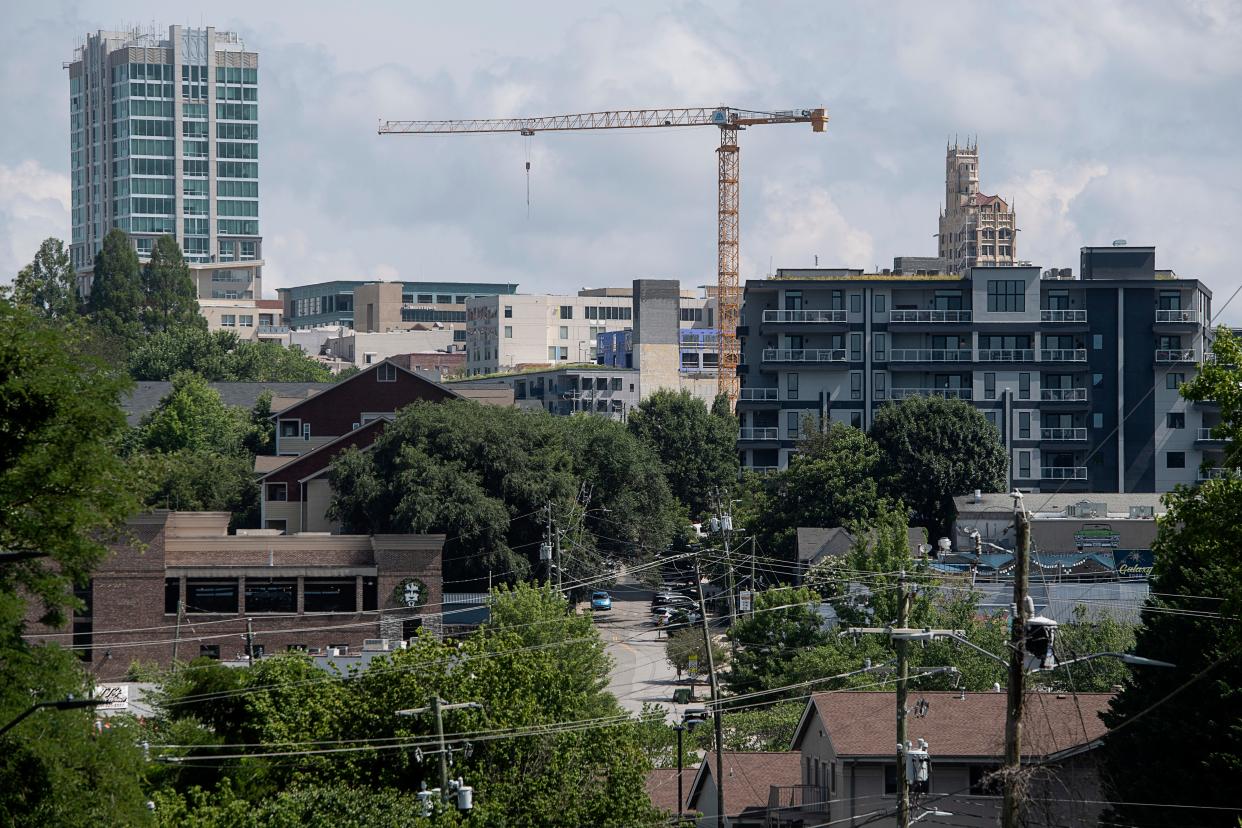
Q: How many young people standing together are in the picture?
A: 0